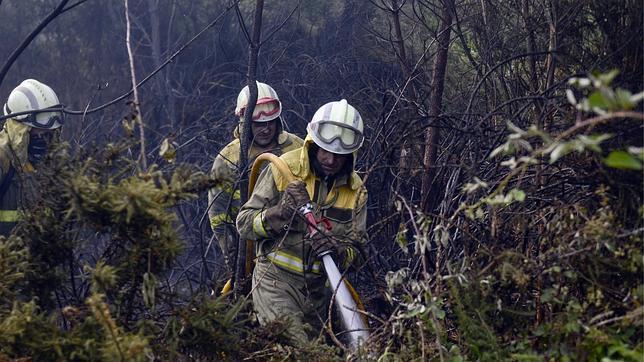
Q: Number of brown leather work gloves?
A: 2